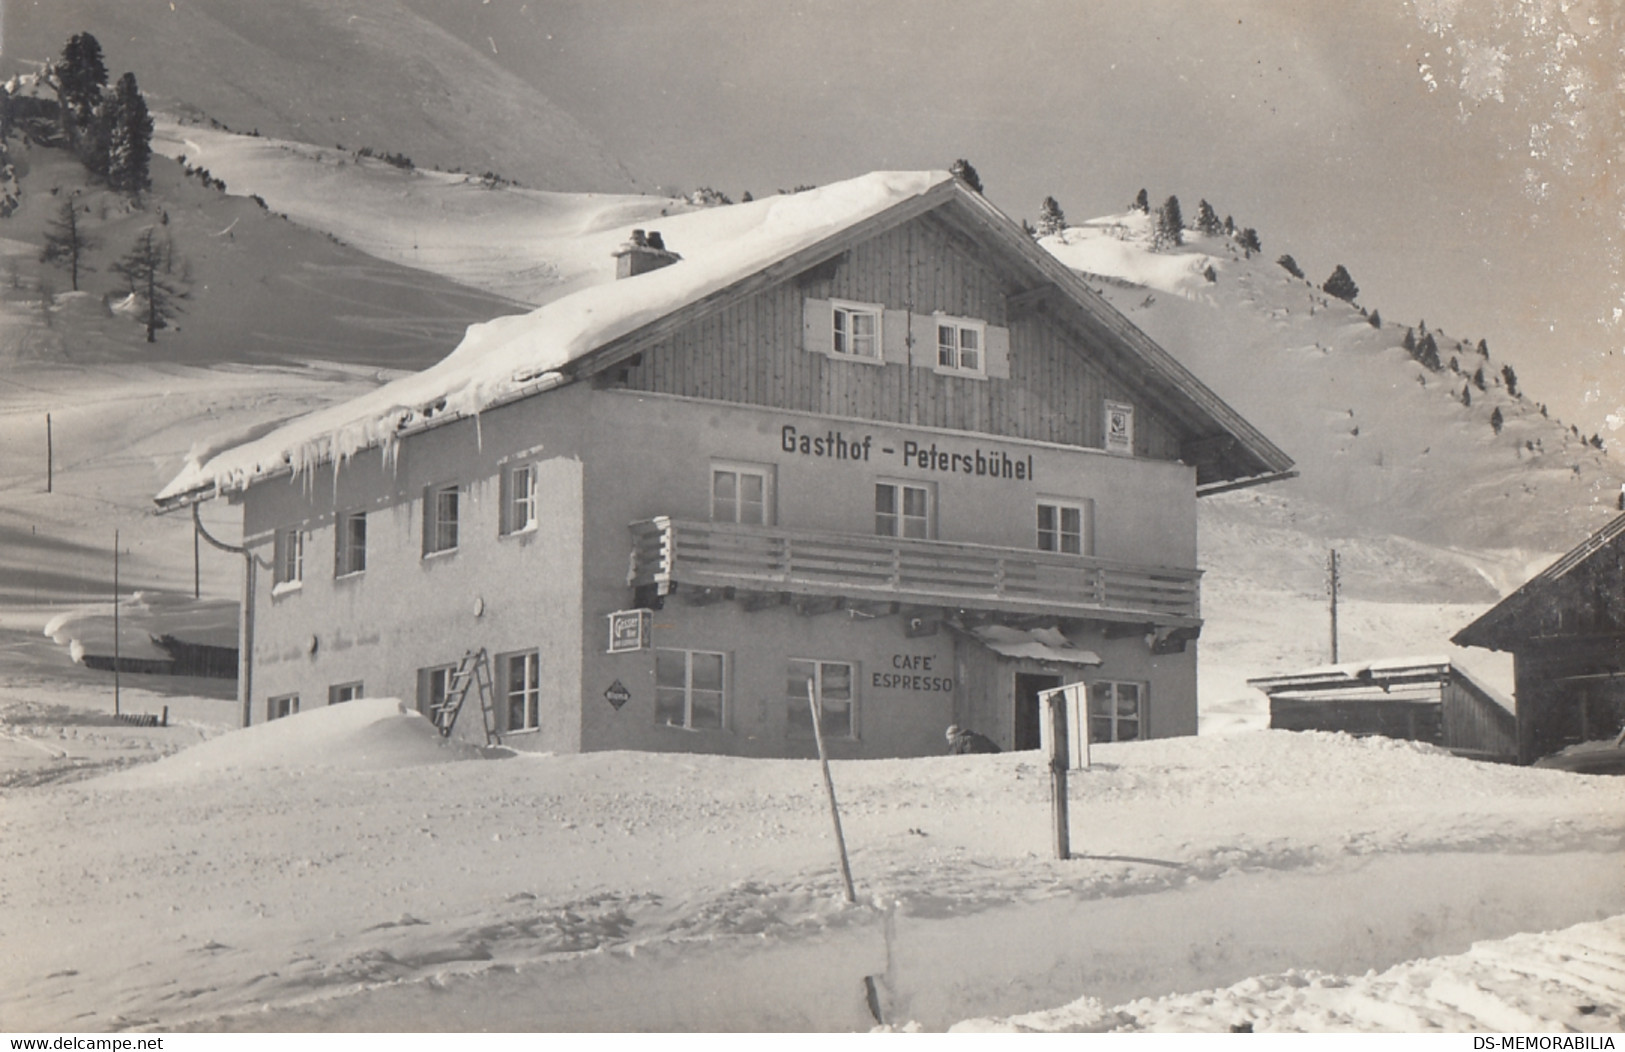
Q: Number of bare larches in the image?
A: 2